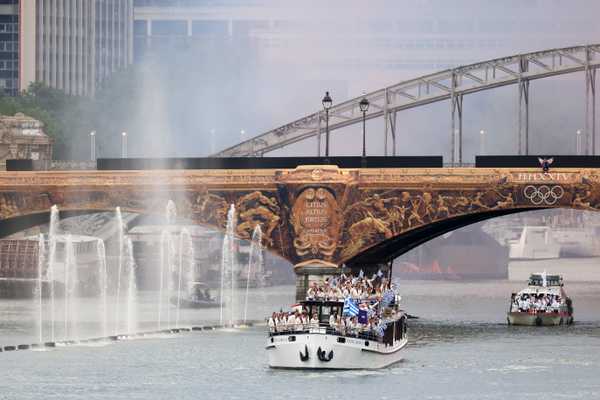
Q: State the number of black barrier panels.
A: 3